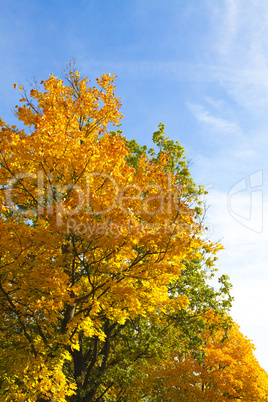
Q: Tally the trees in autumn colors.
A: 2